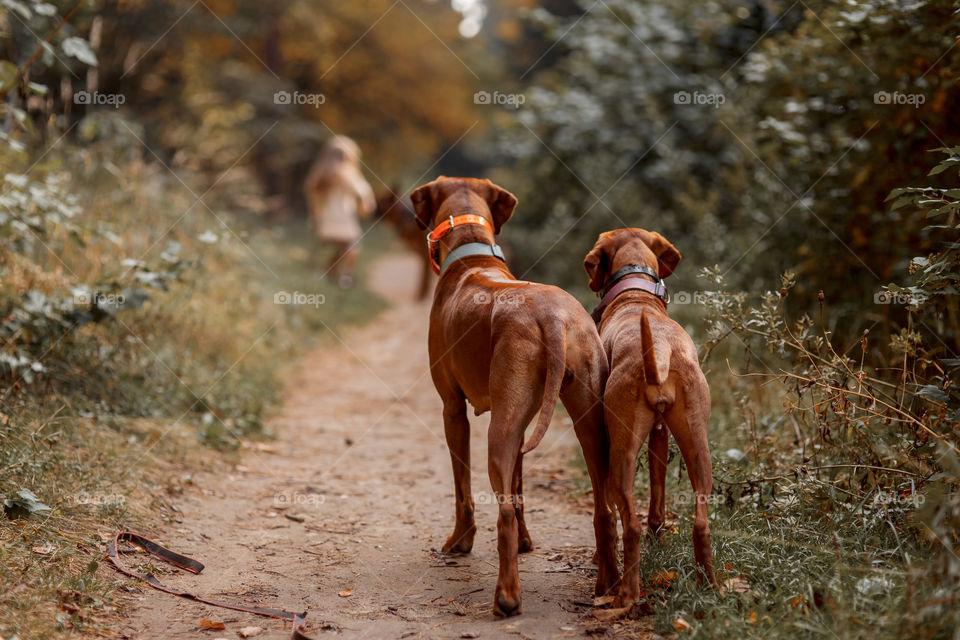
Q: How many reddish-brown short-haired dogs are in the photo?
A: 2